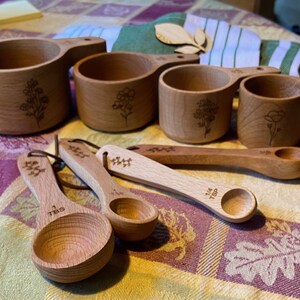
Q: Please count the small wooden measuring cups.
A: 4